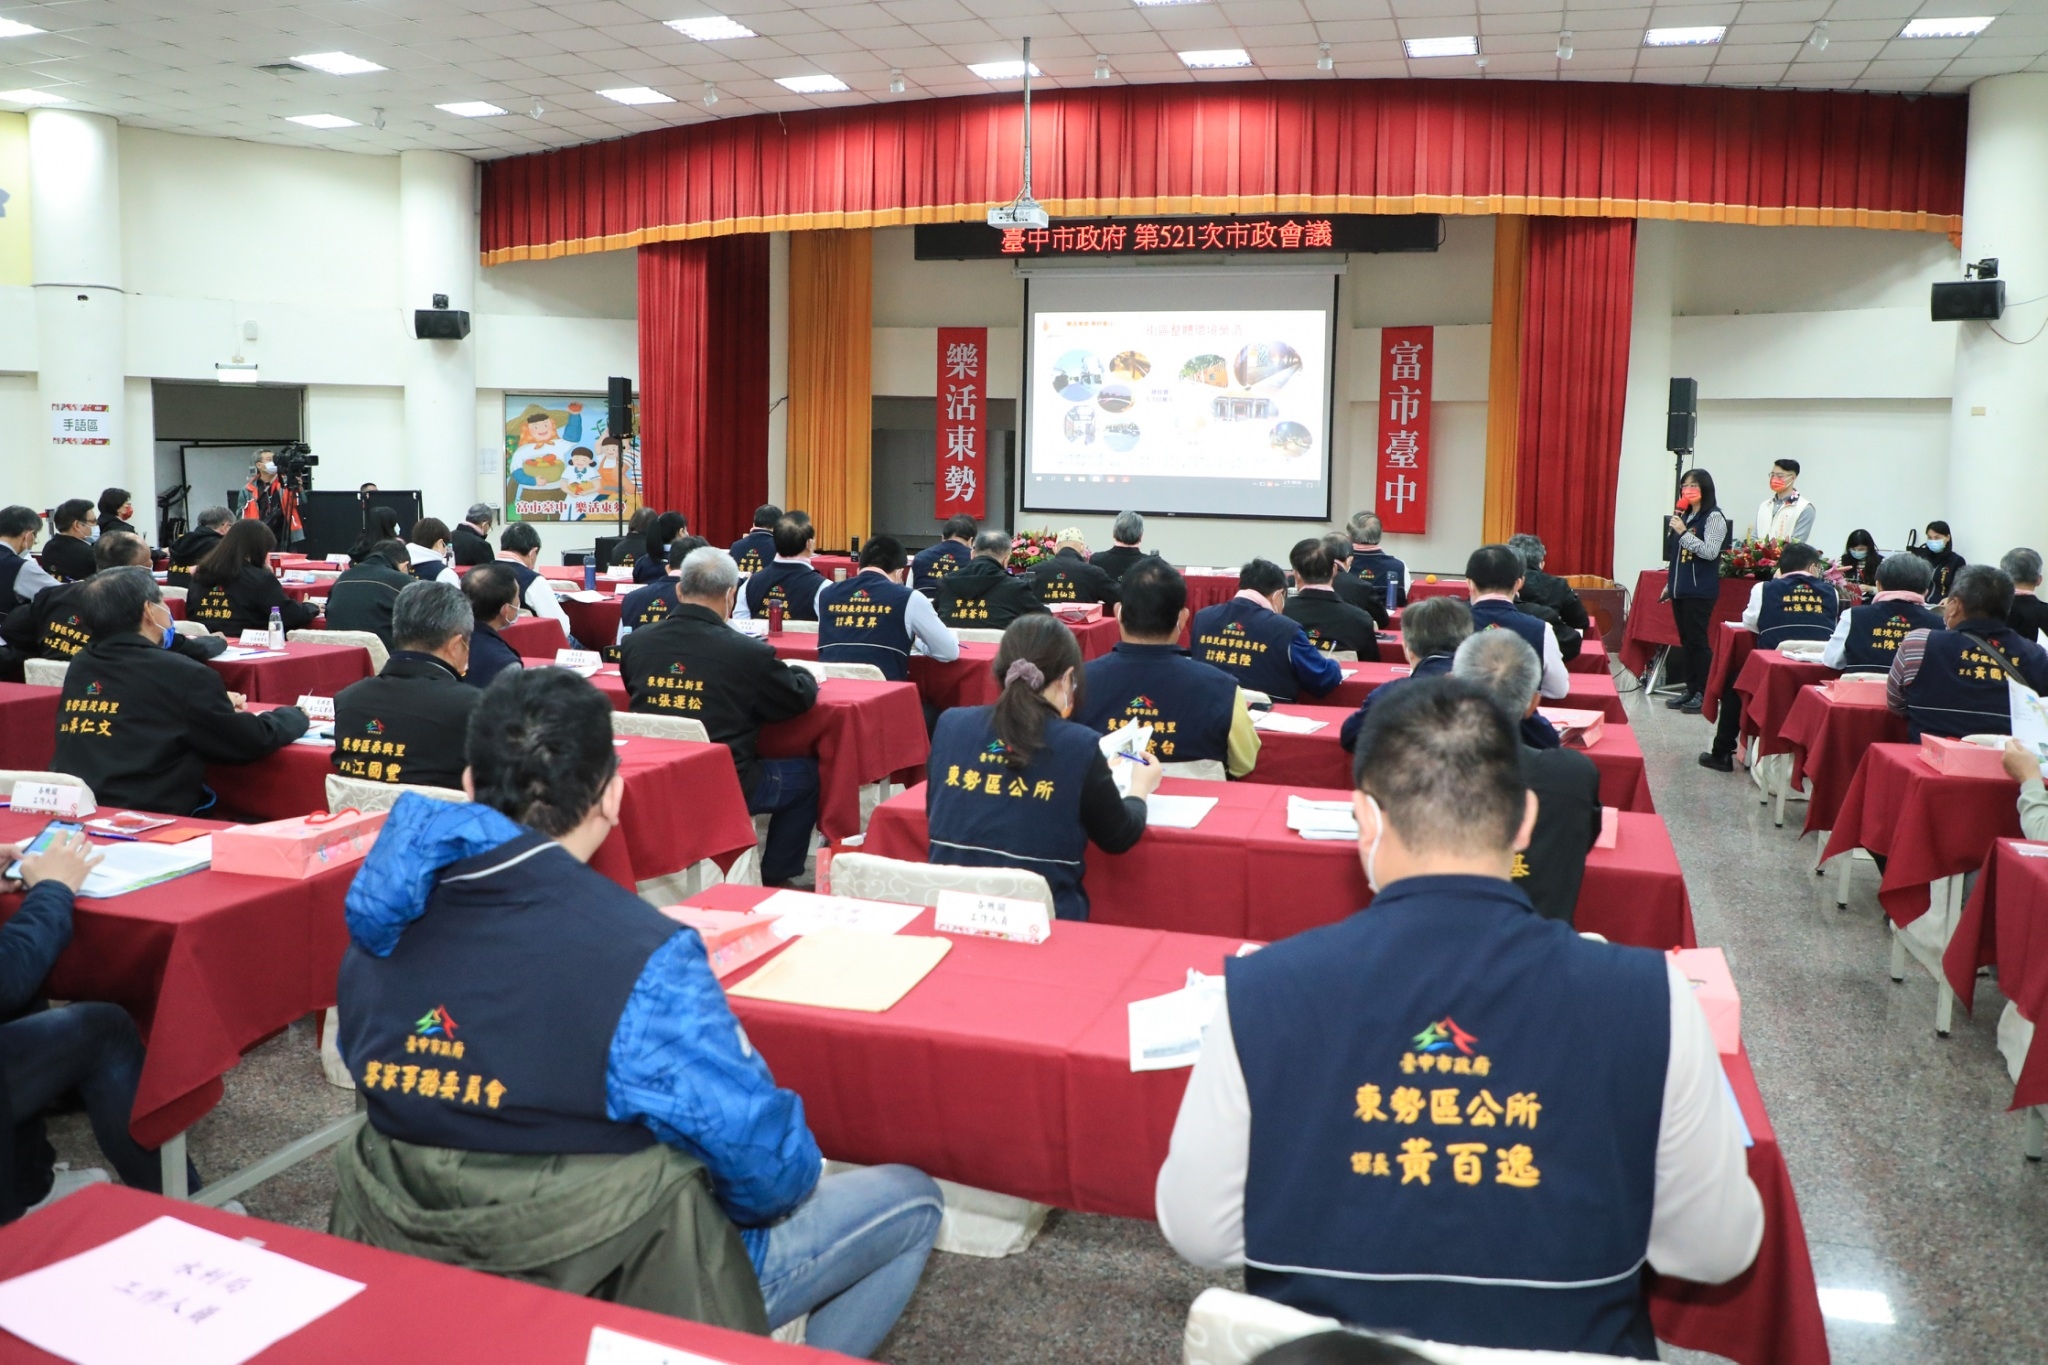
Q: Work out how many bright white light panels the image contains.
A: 14